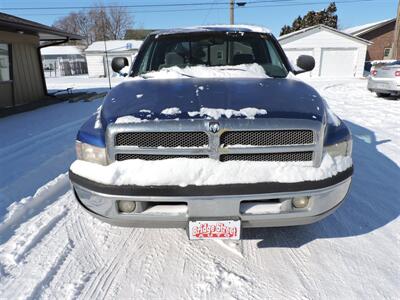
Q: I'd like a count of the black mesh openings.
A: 4